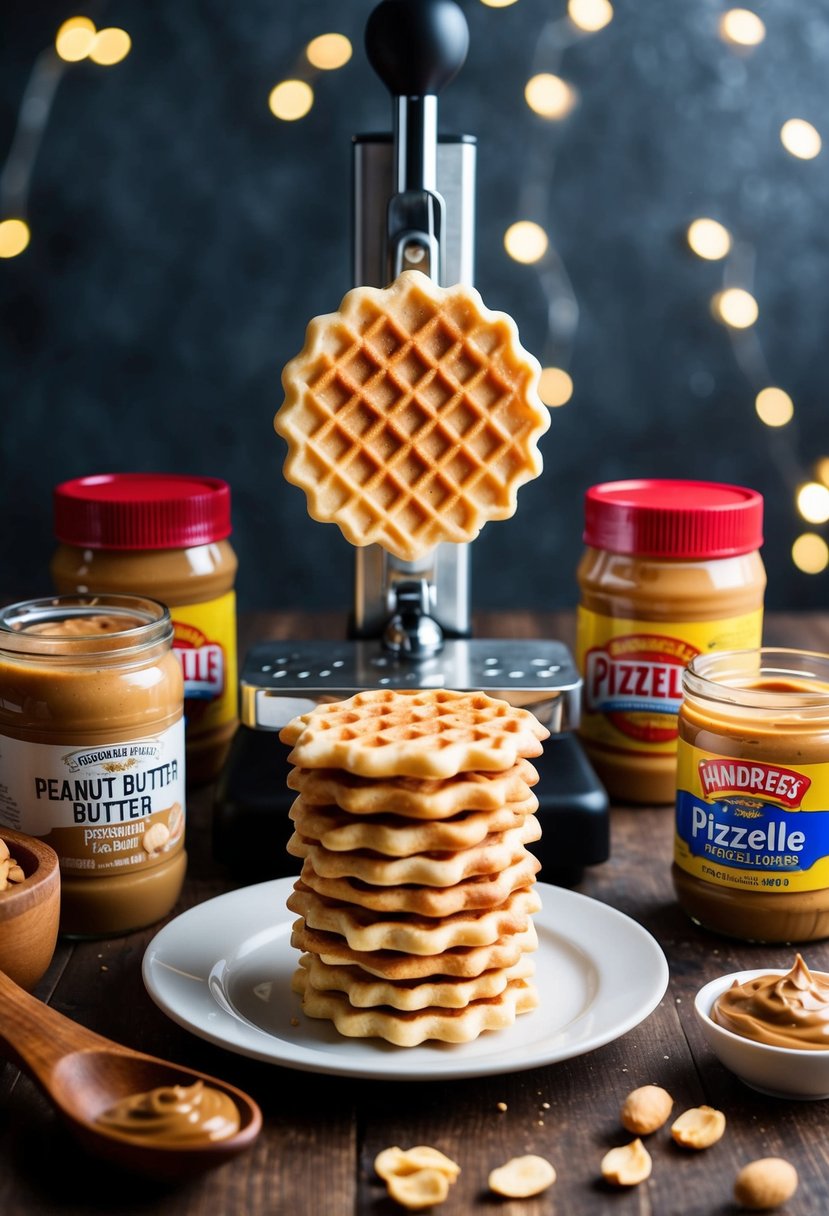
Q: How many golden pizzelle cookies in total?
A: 10